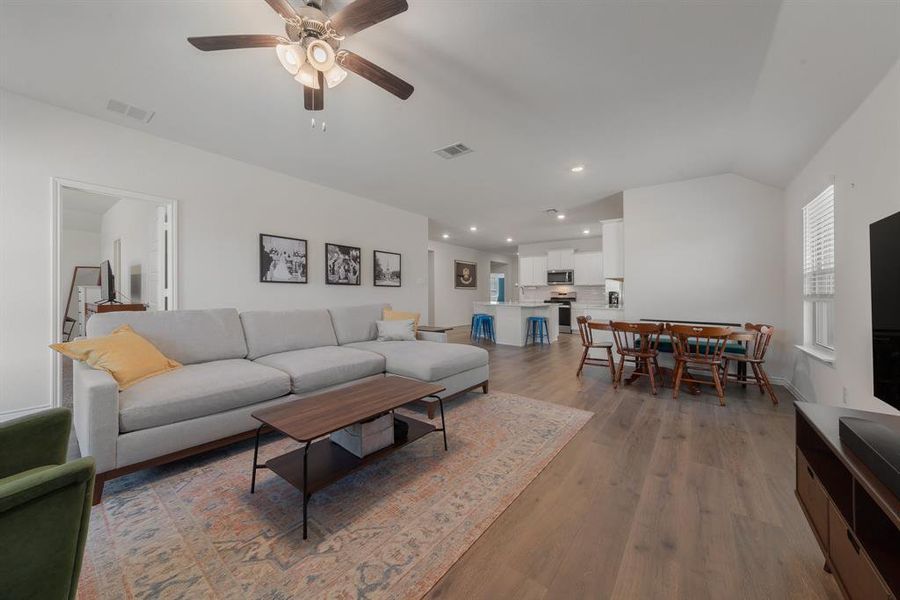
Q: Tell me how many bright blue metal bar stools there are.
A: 3